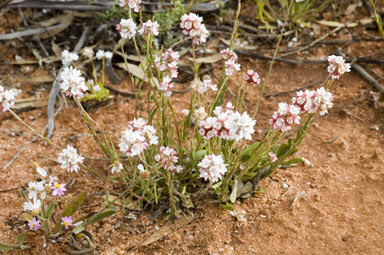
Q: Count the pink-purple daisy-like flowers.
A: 3